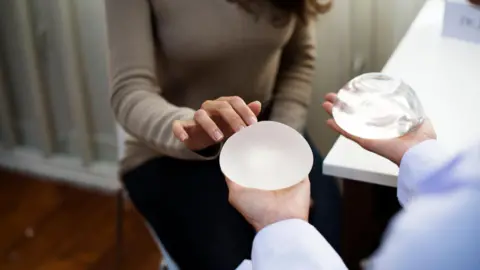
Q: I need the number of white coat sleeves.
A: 2